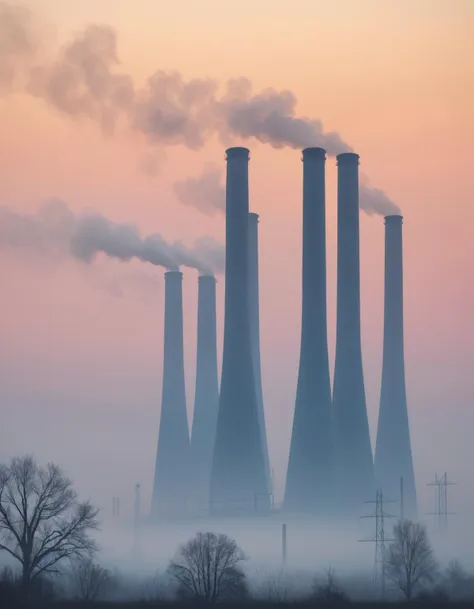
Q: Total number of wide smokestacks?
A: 7